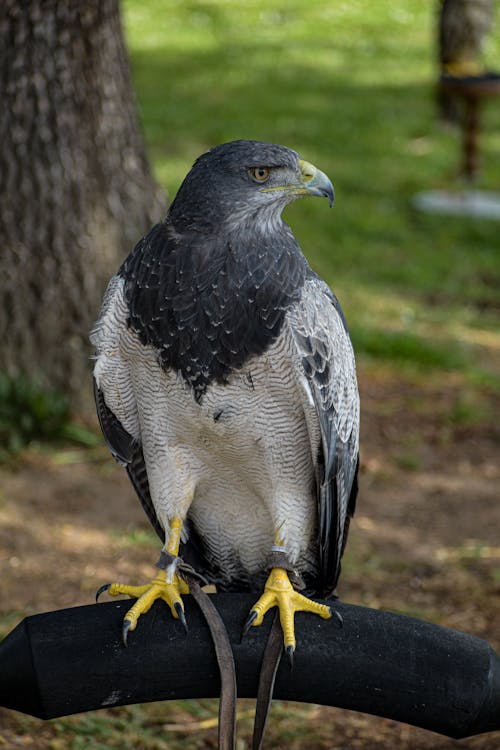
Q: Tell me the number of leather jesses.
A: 2